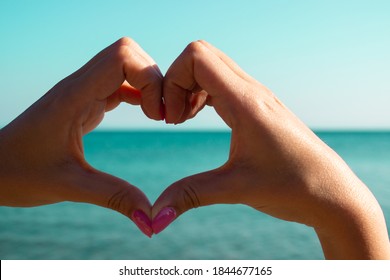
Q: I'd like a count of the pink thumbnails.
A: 2